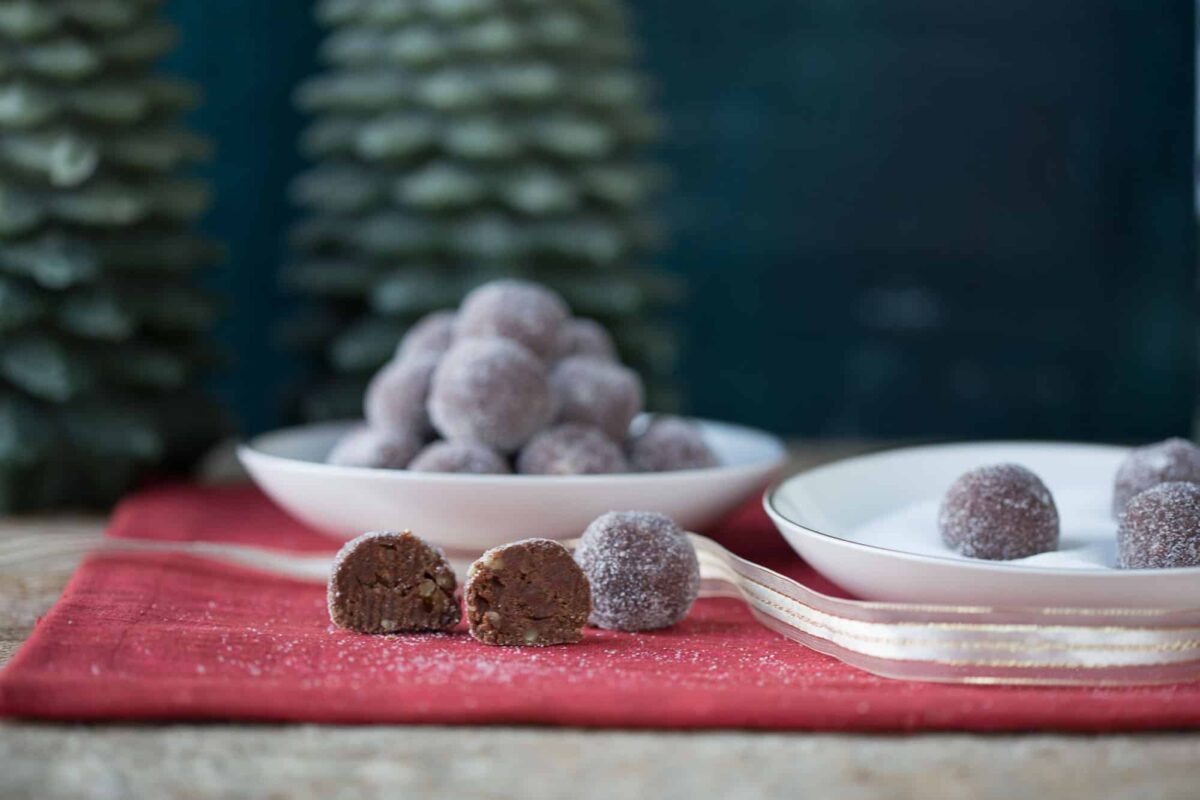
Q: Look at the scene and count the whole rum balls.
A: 14